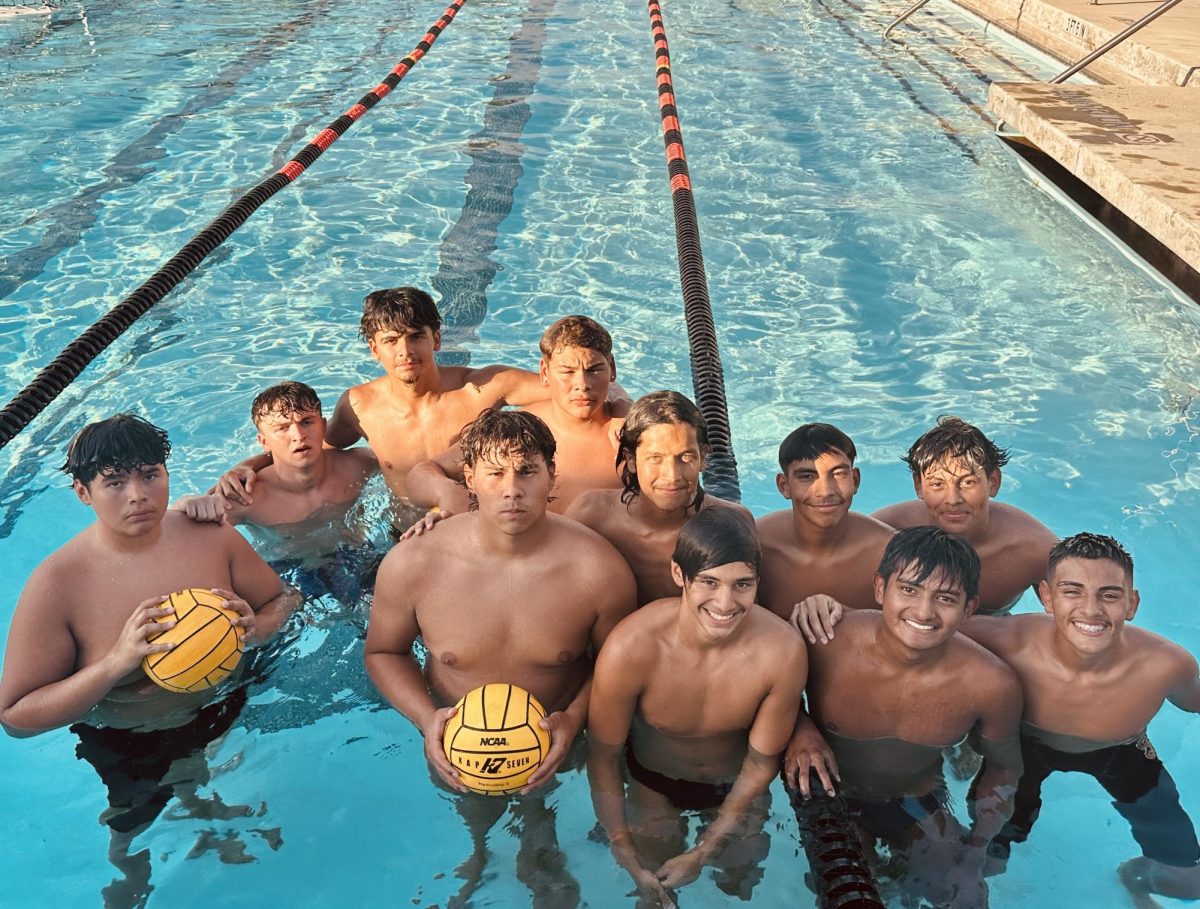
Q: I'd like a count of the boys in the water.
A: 11